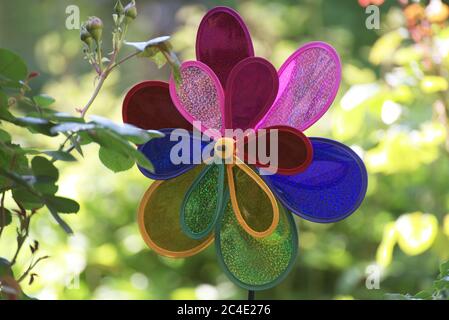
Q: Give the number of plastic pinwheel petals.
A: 12